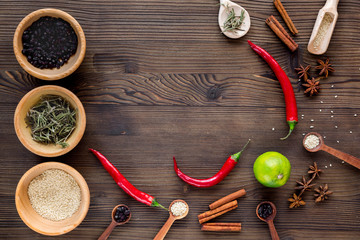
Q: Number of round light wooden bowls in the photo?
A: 3